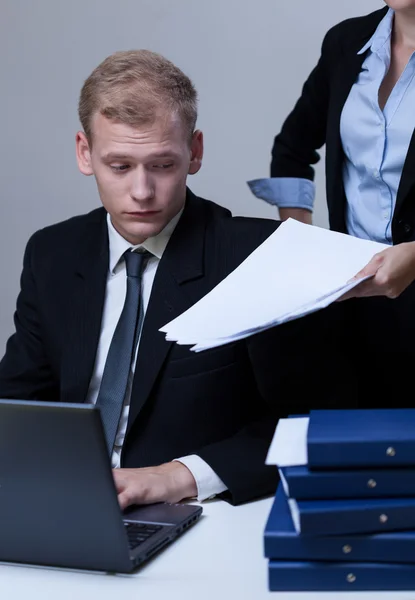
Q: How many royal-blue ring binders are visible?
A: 5